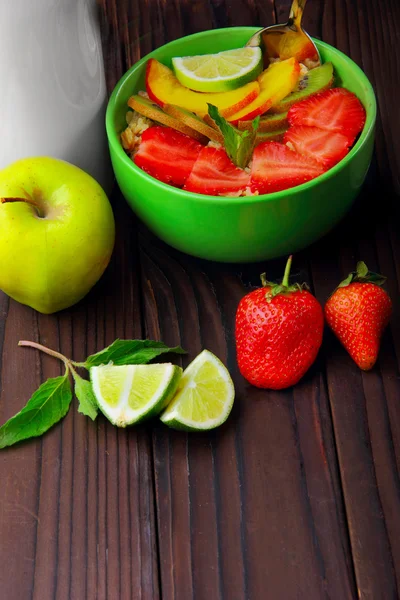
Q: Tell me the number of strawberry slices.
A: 5